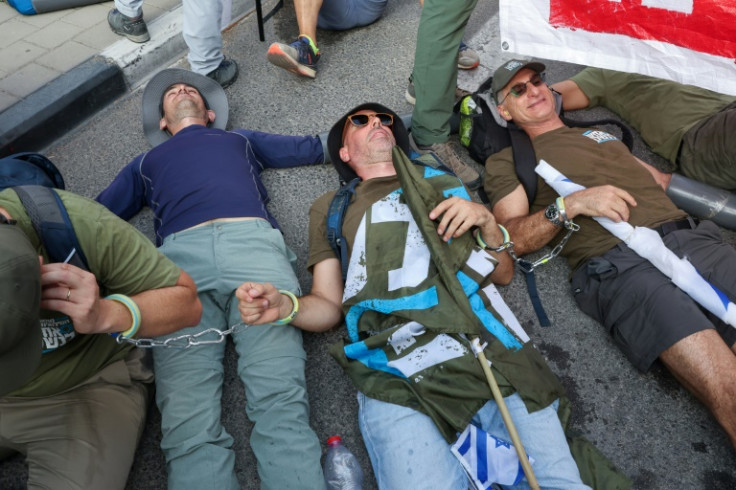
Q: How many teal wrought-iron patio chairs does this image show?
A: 0